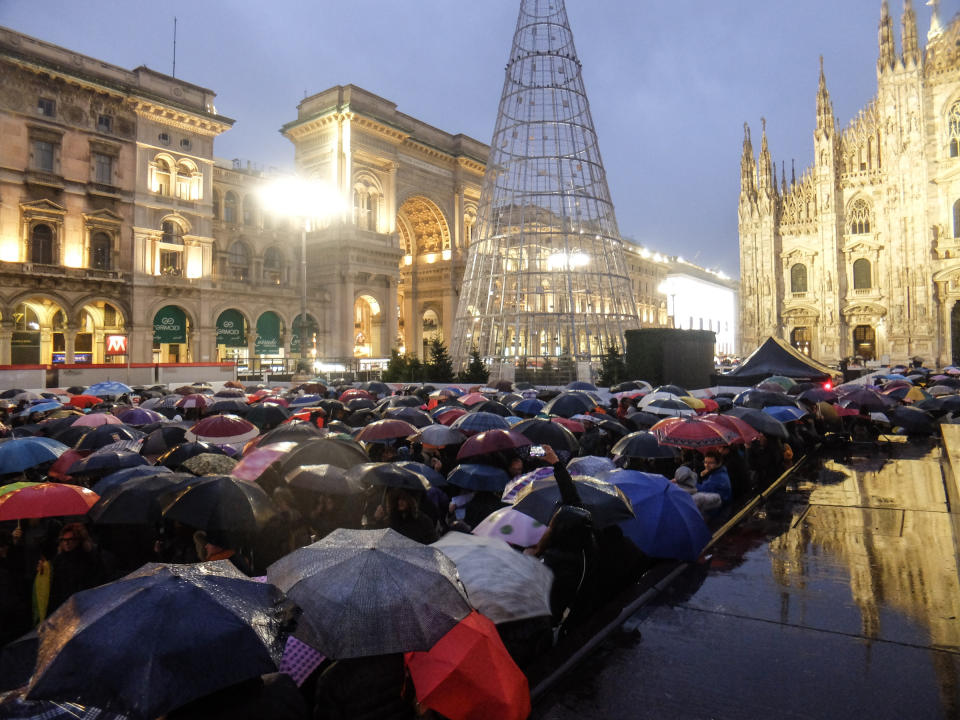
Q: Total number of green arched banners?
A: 4